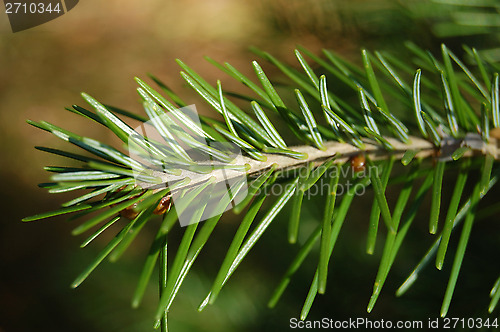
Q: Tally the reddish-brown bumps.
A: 3